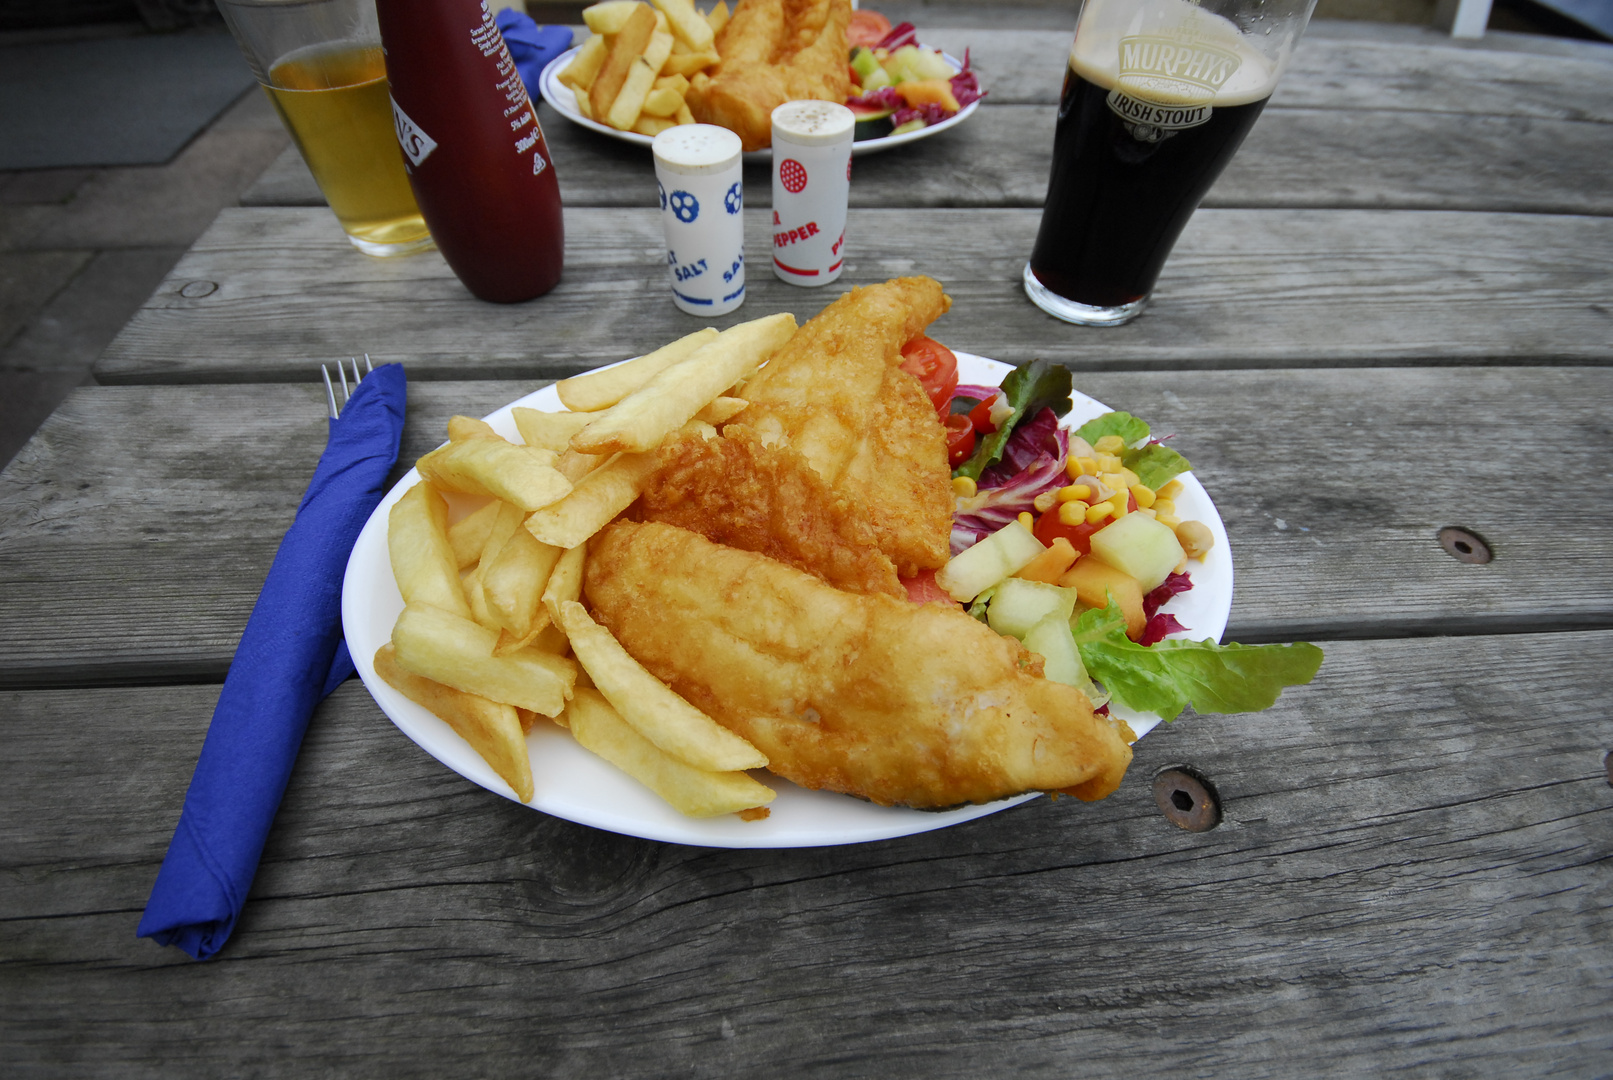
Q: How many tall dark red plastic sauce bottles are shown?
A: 1